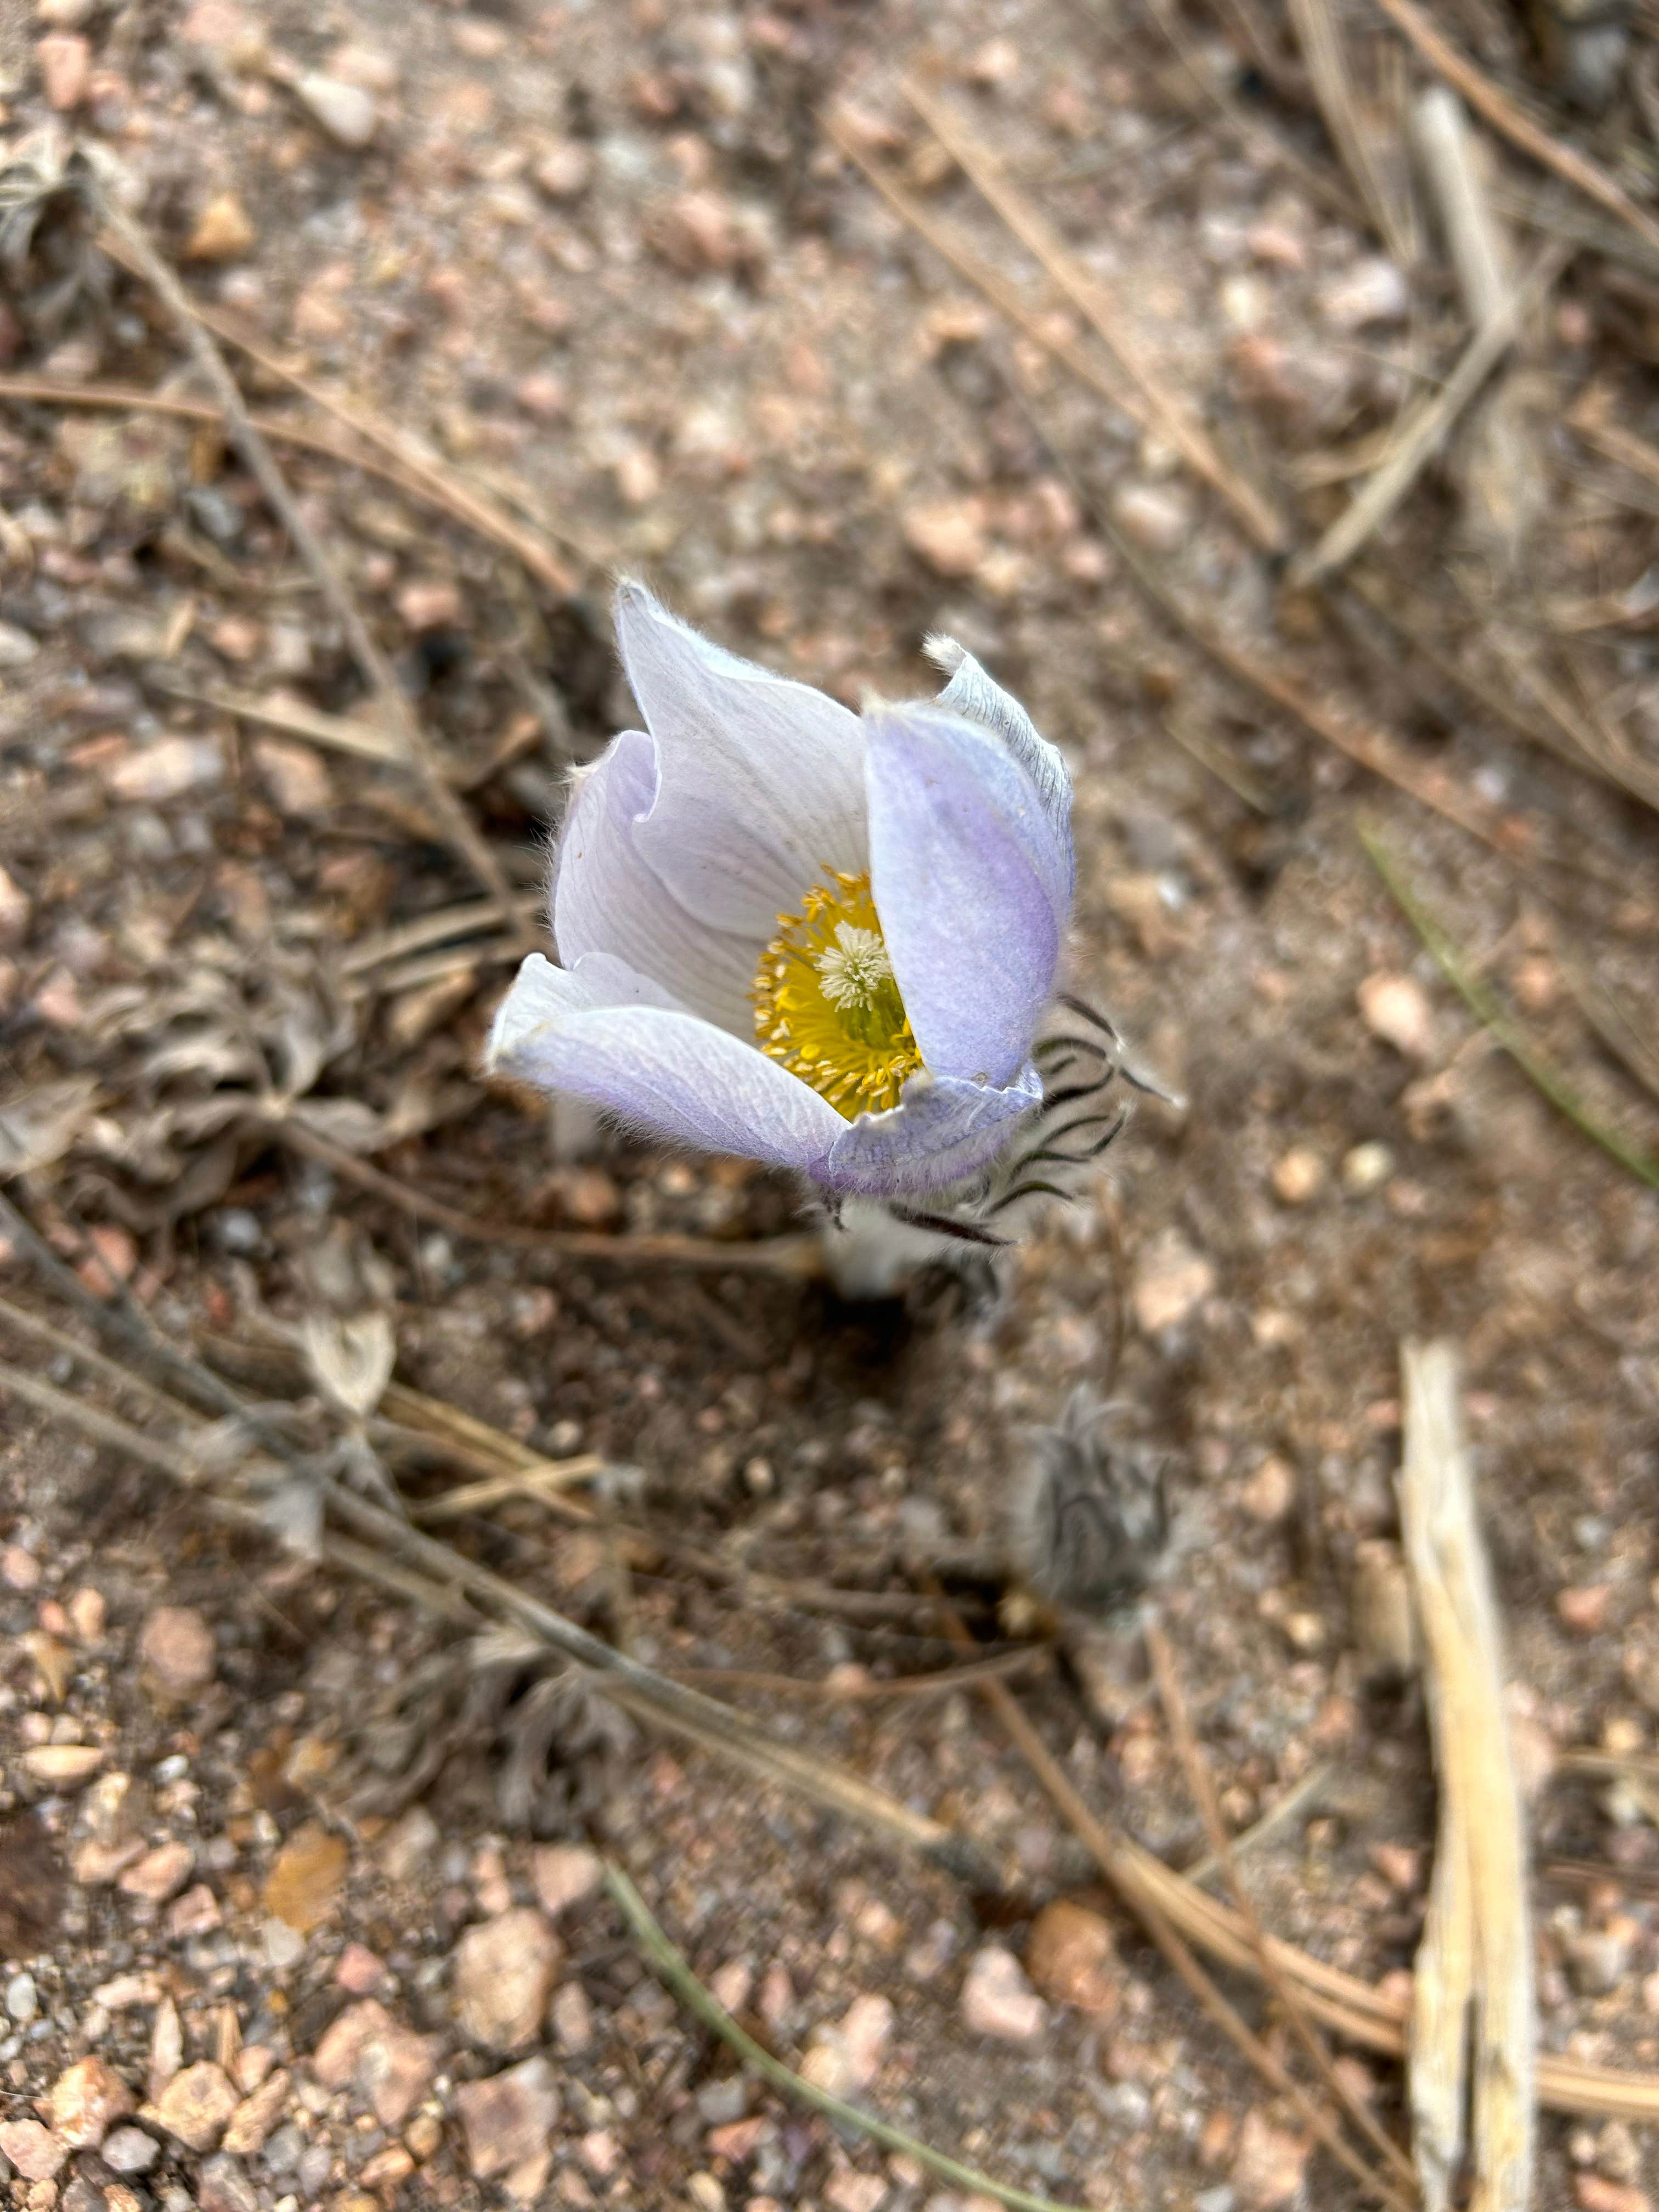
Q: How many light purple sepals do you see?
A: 6